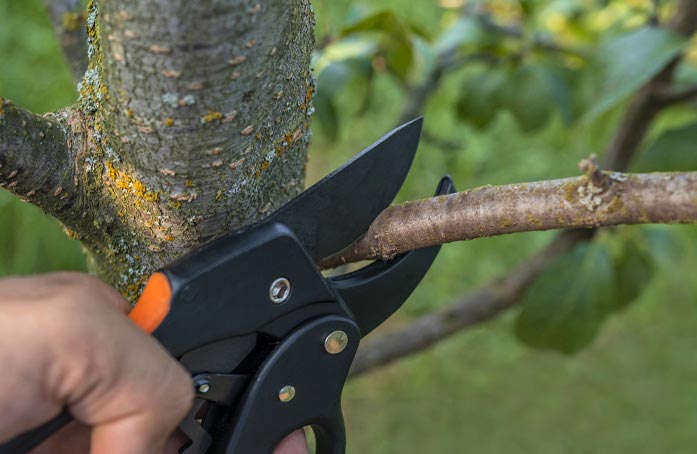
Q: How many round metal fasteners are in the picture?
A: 4